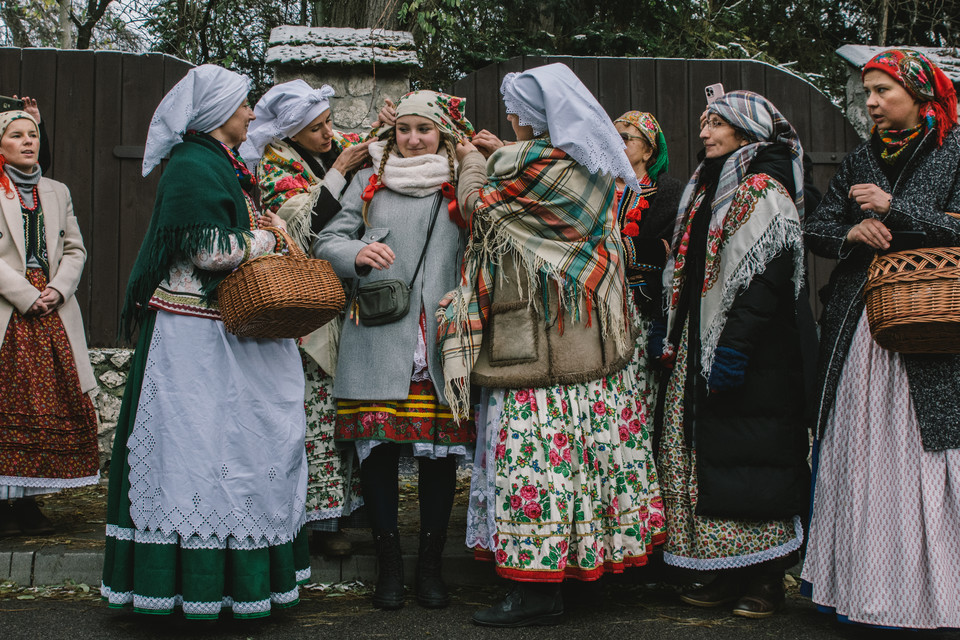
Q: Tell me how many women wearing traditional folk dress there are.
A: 8